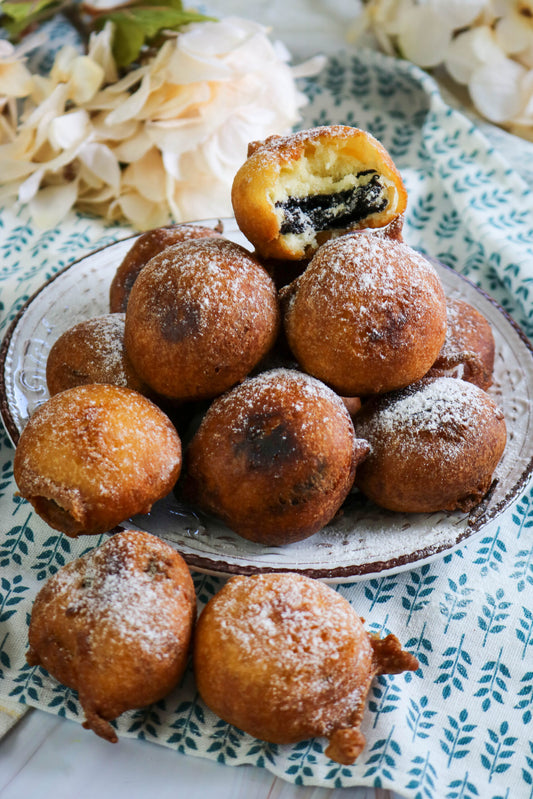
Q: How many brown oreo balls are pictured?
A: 11